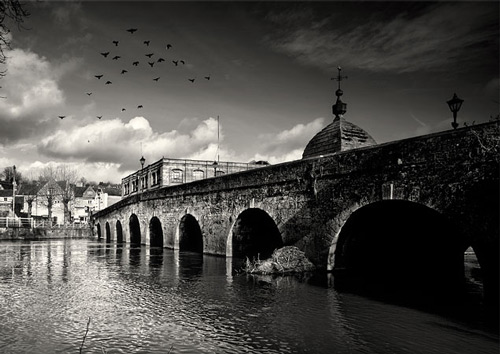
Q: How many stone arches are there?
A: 8